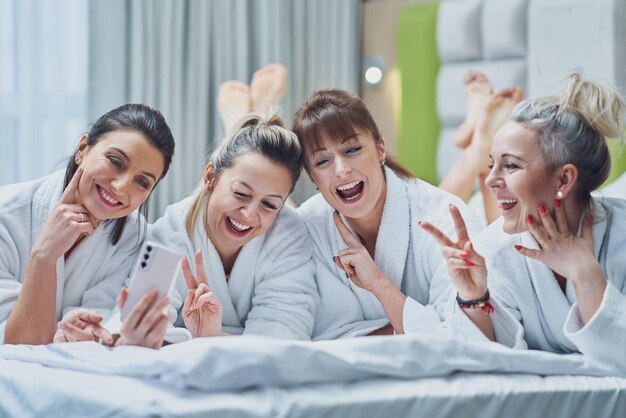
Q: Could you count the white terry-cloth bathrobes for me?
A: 4